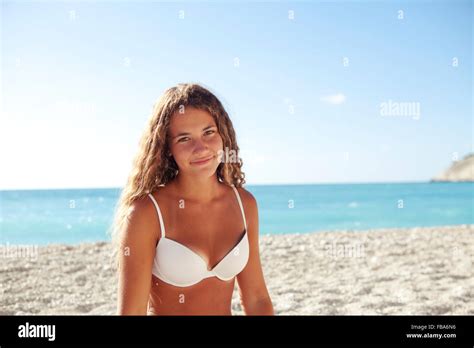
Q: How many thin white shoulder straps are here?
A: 2